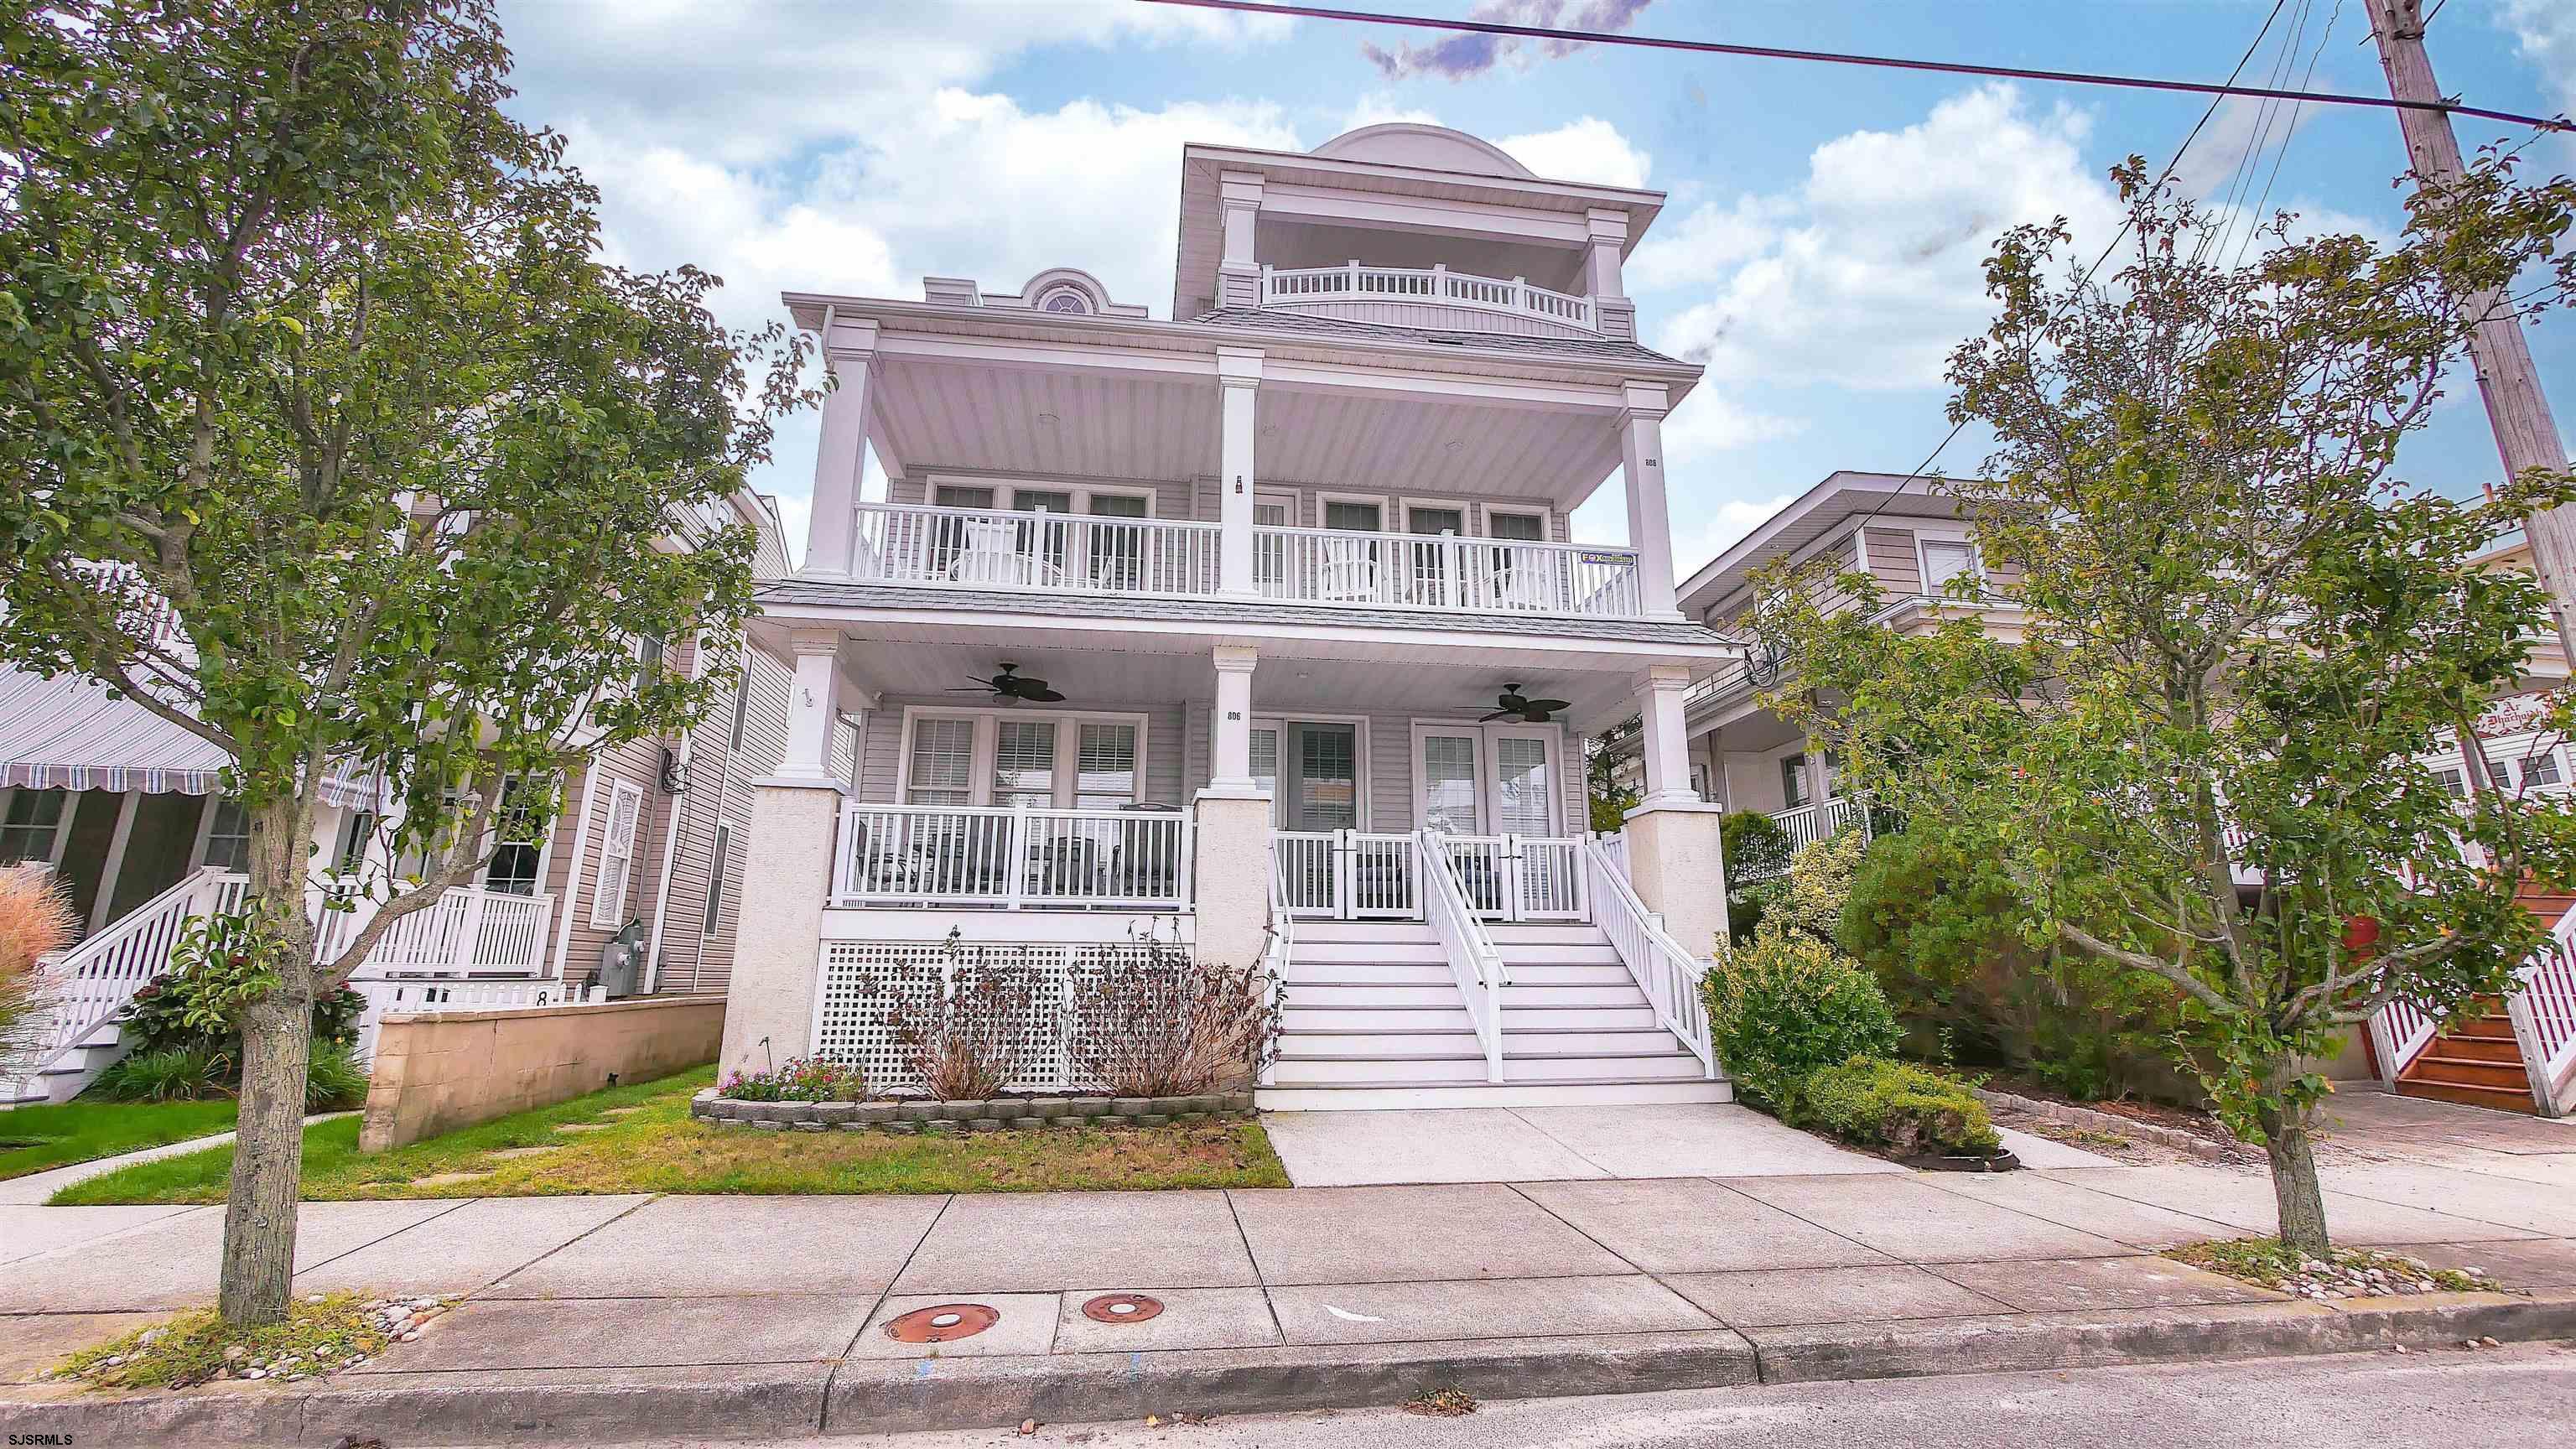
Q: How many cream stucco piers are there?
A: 3